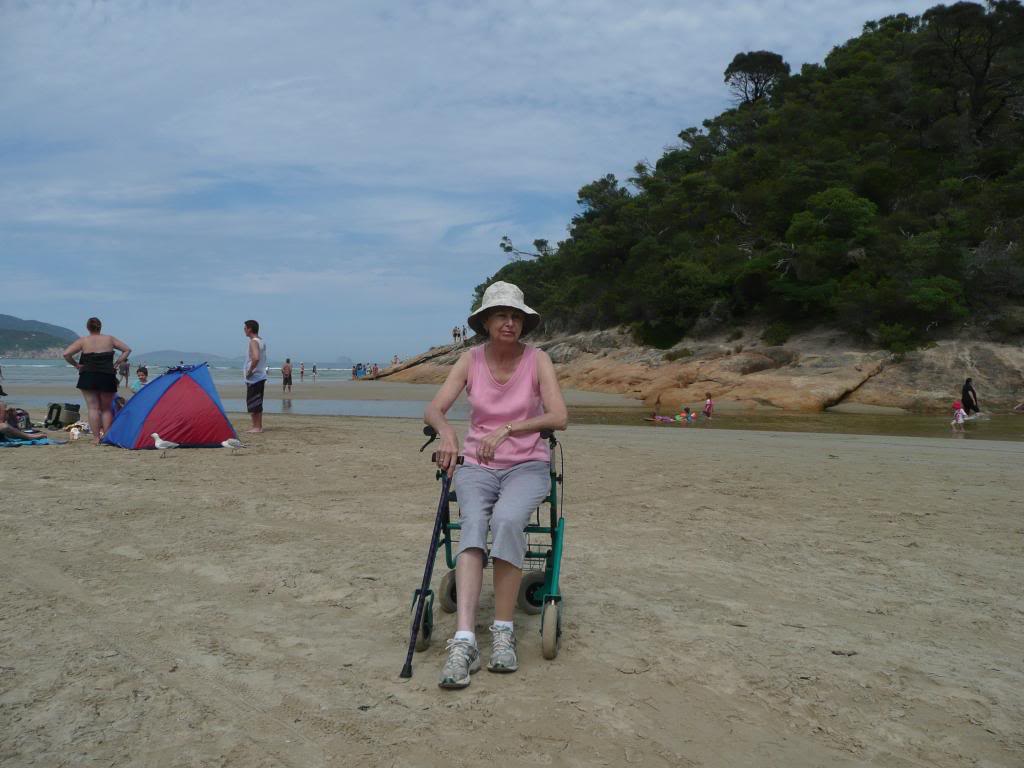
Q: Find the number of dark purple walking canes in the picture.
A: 1